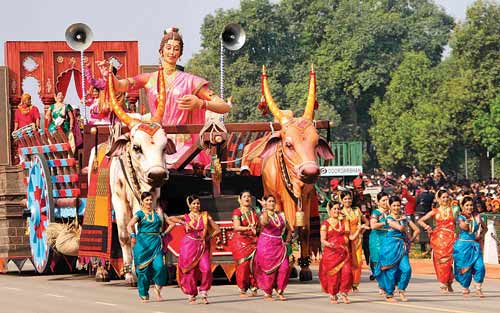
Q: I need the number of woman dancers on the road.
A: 10